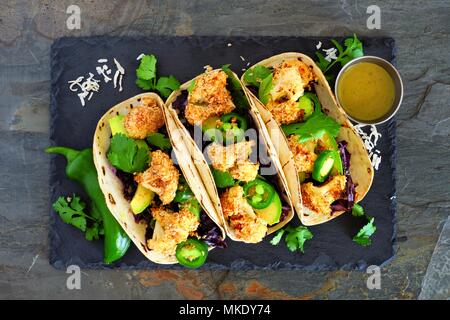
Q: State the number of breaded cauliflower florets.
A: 9